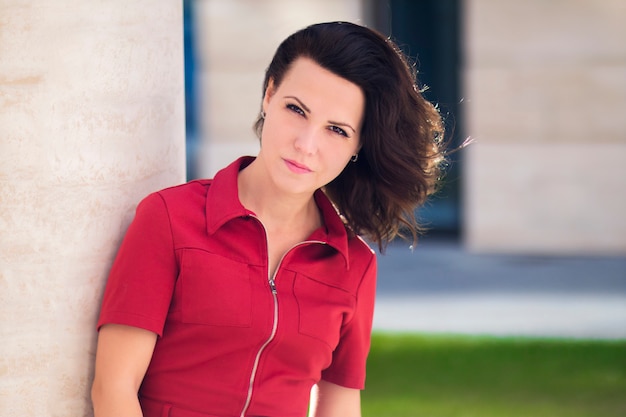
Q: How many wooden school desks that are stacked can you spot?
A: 0